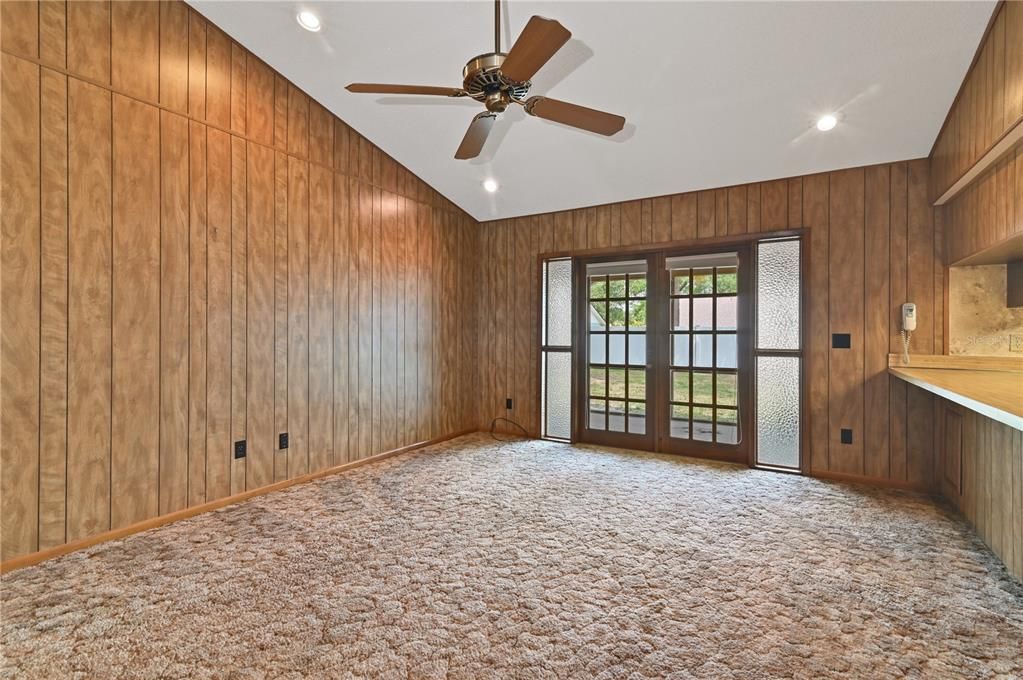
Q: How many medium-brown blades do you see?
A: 4